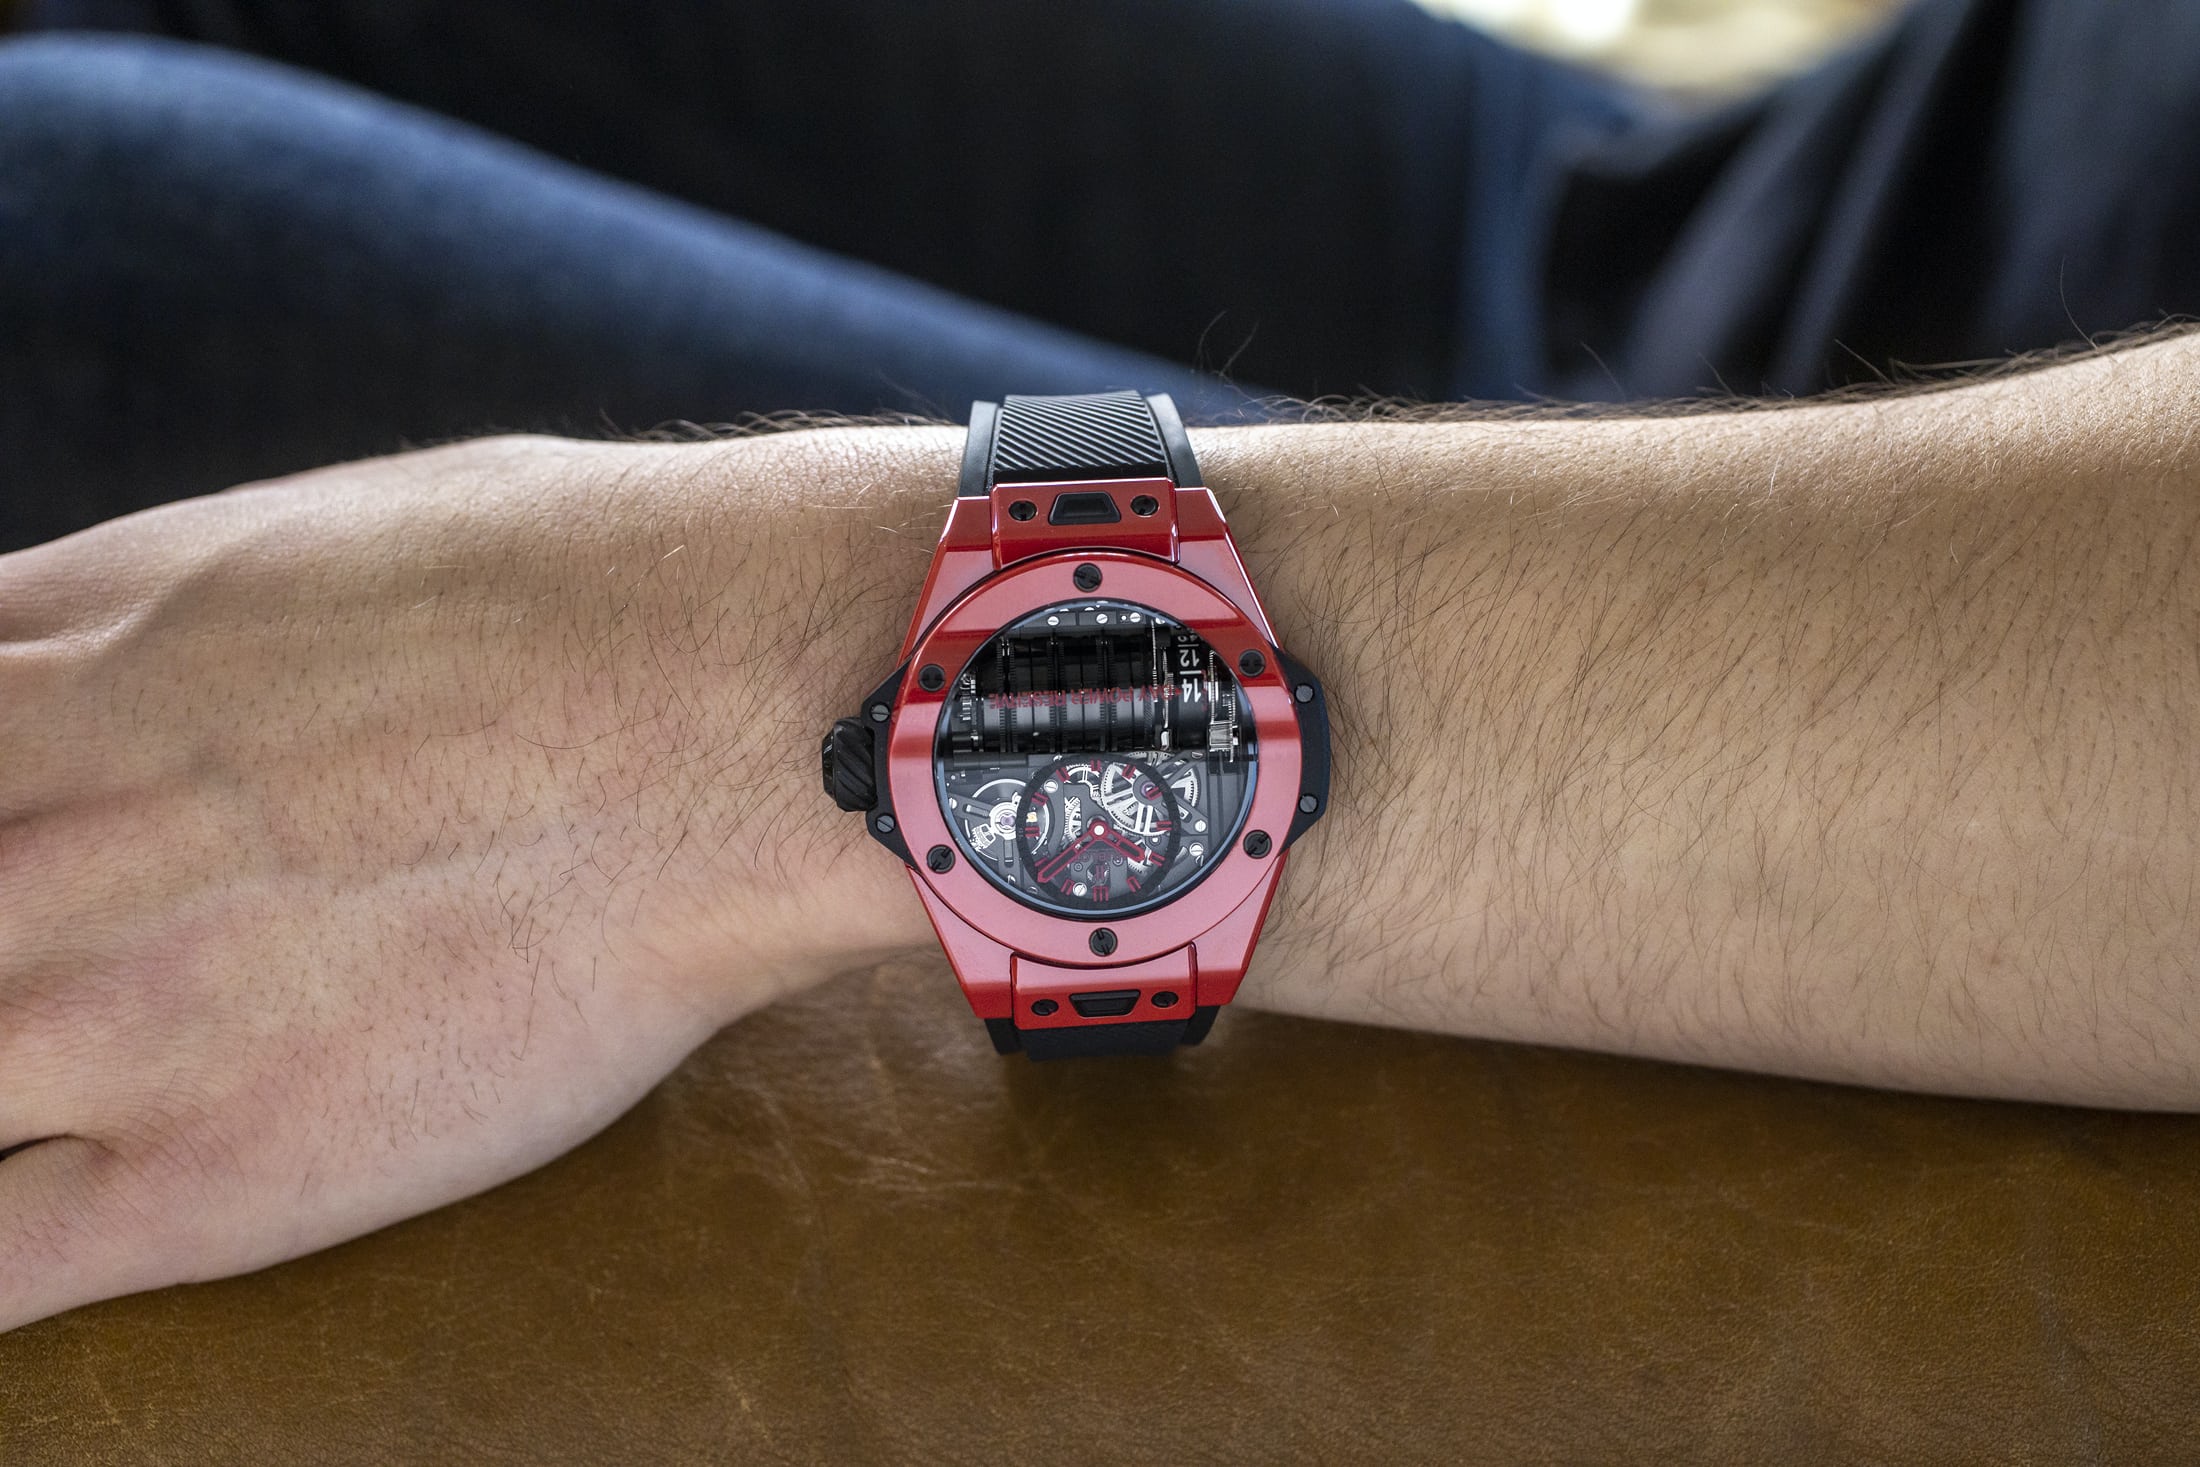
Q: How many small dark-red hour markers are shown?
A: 12